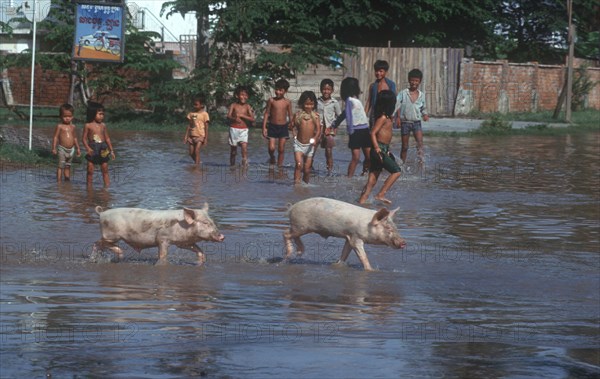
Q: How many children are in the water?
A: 11